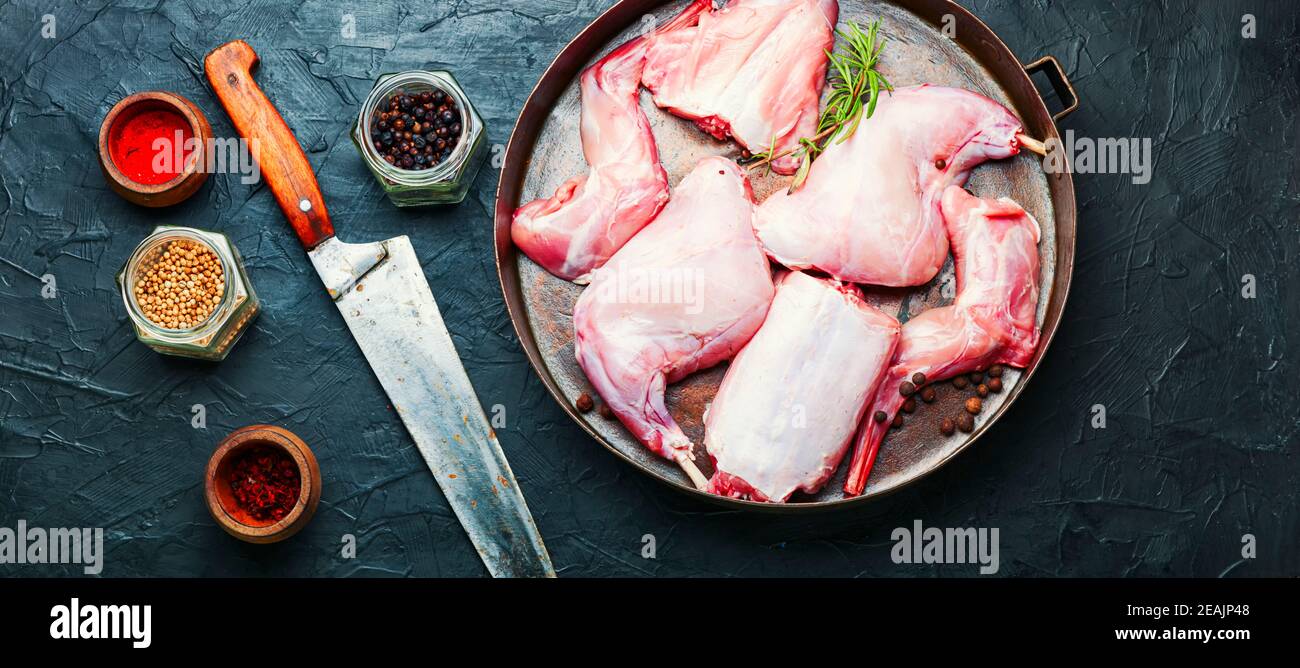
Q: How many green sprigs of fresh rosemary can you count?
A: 1